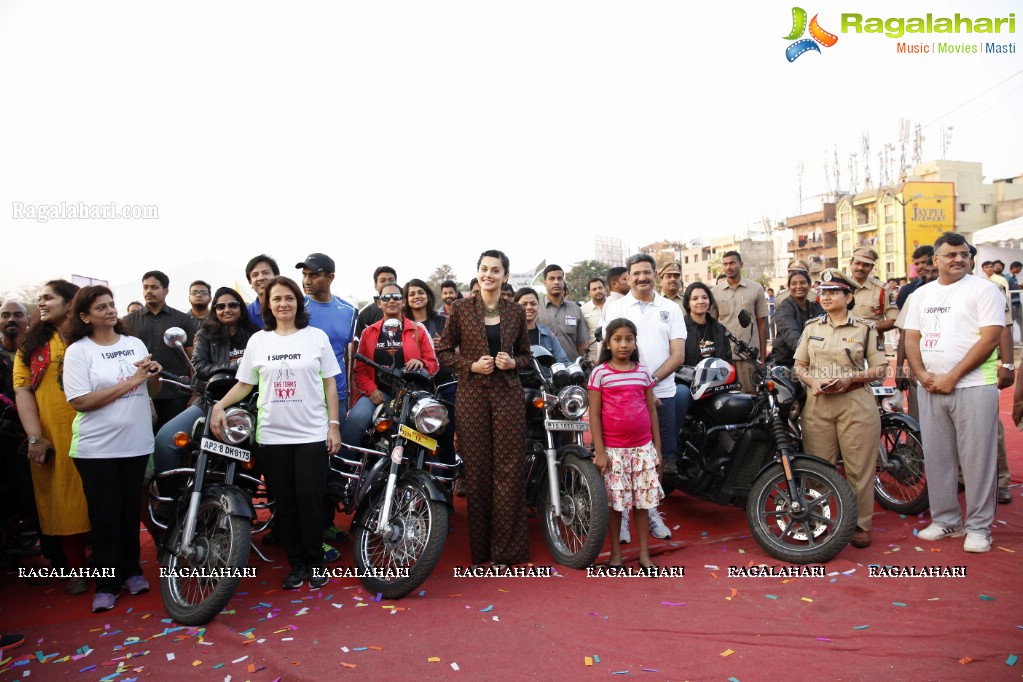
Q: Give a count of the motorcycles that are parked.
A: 5